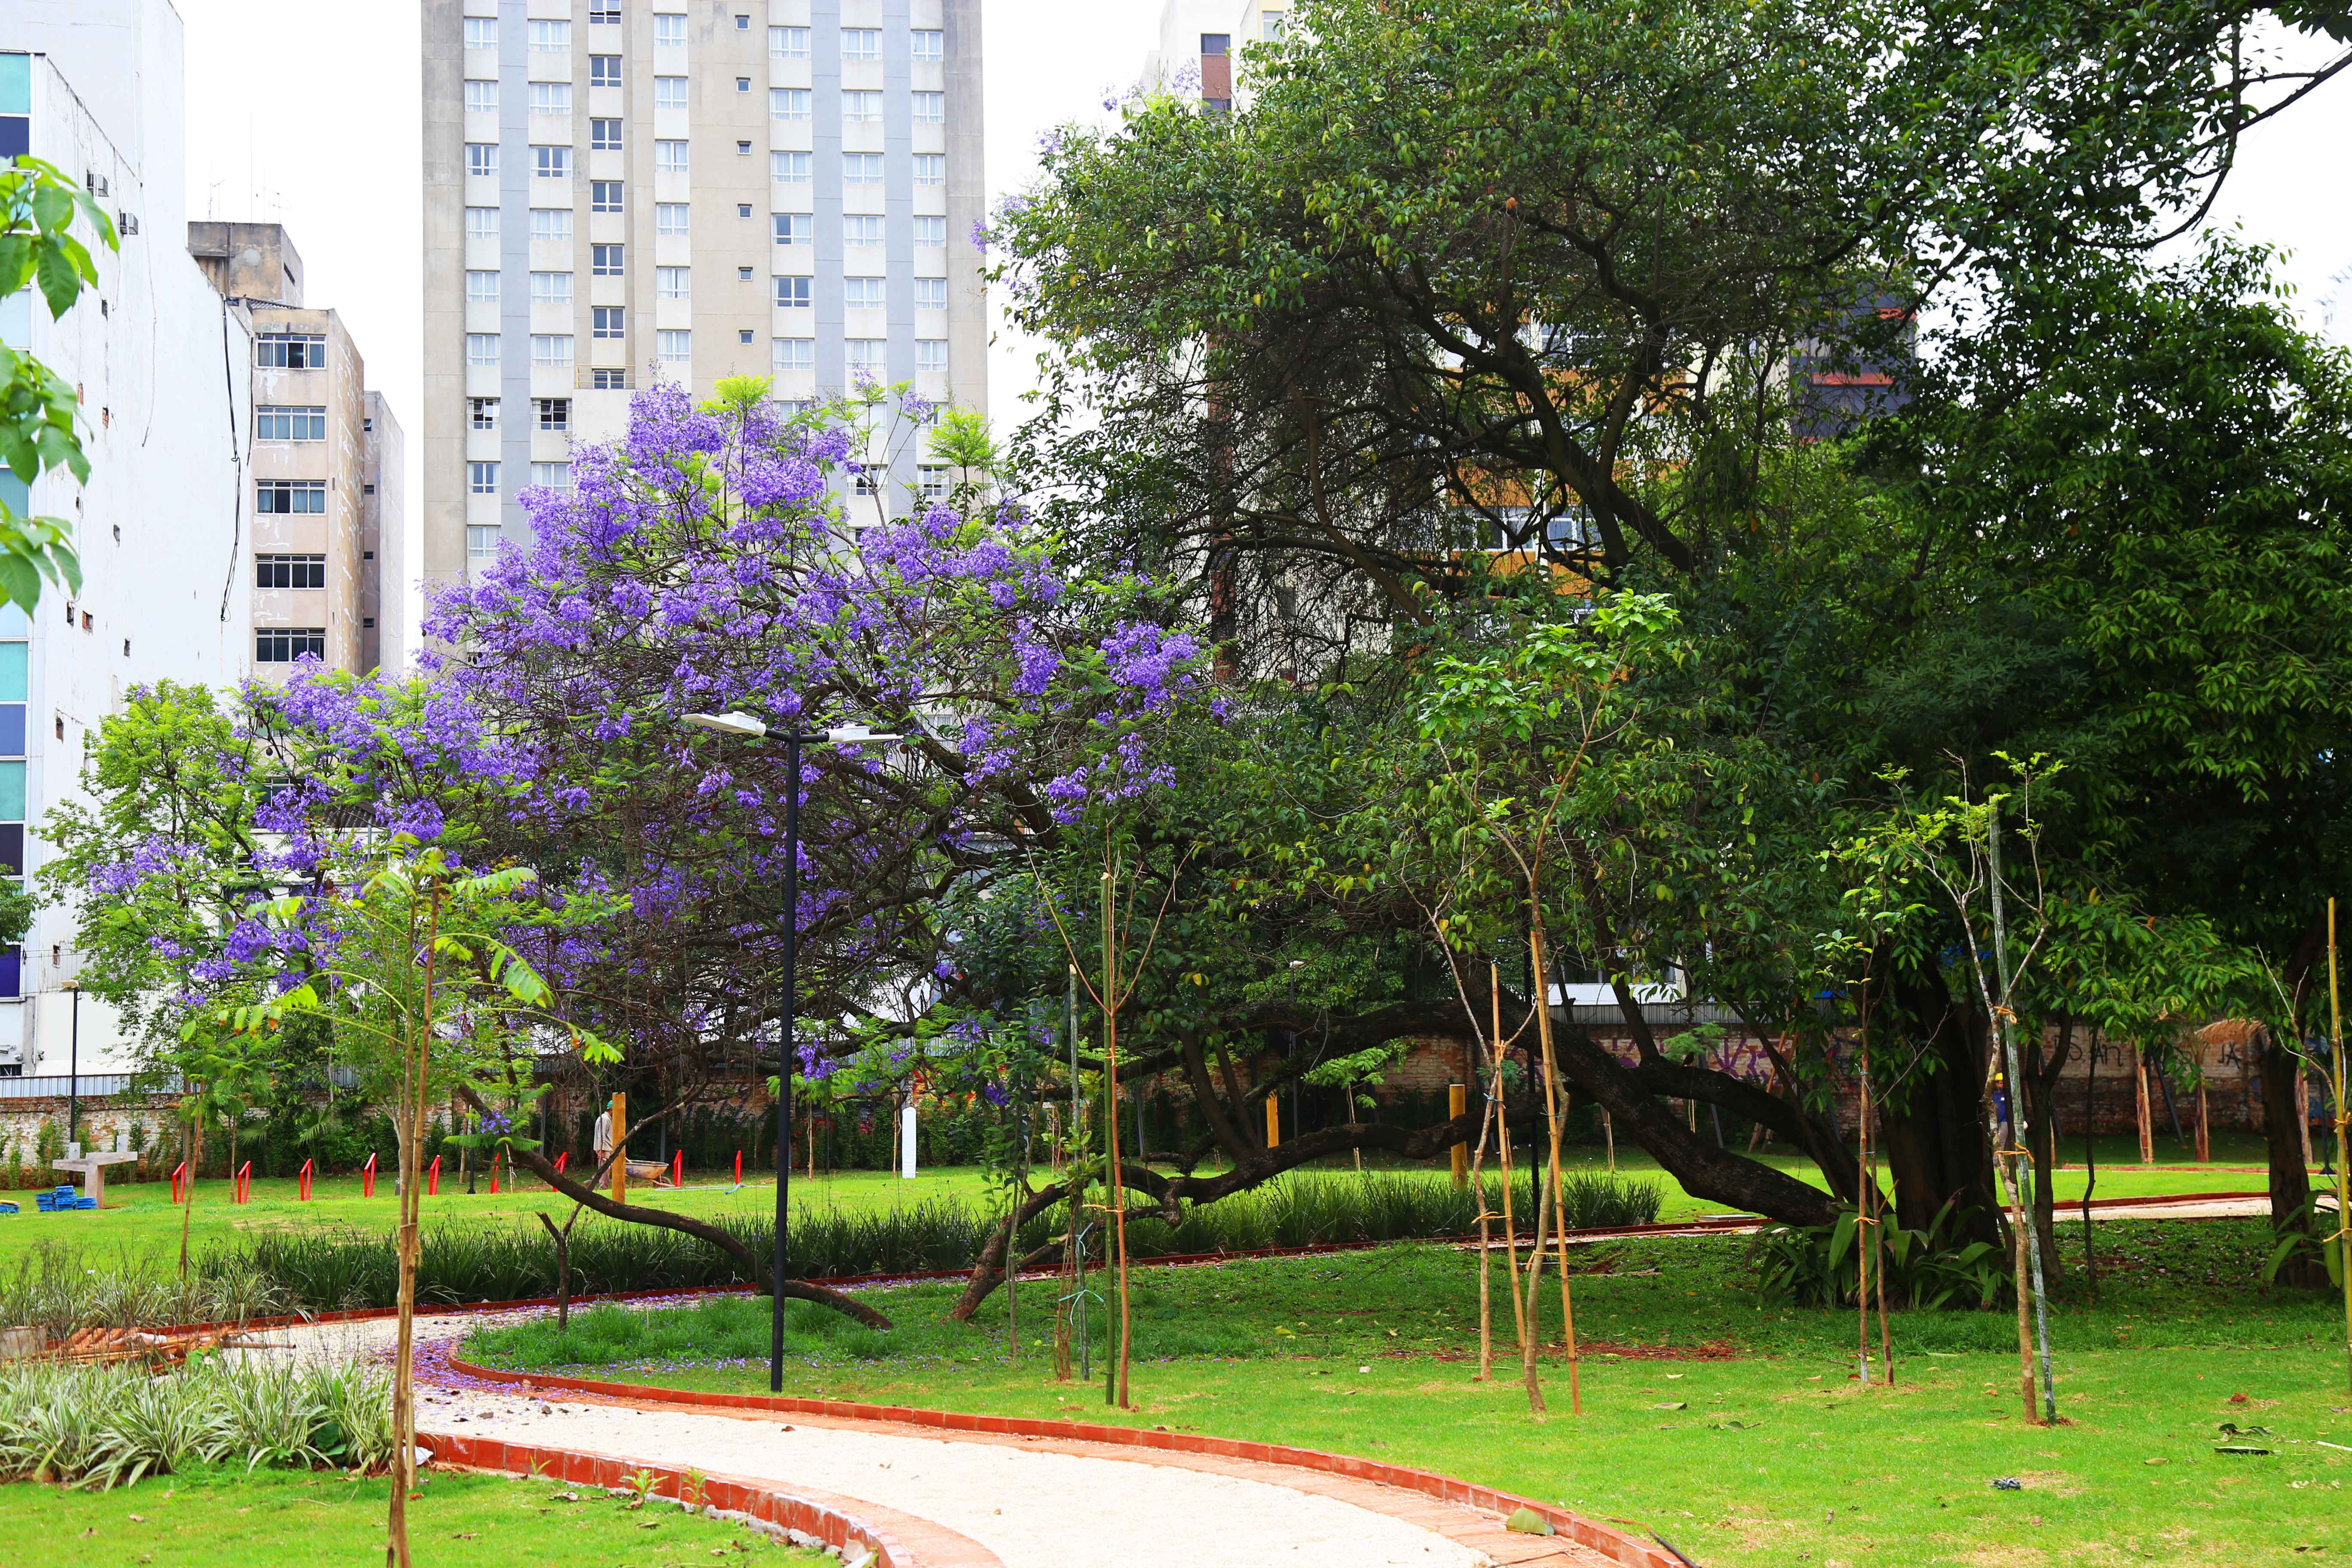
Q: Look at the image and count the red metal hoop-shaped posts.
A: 9